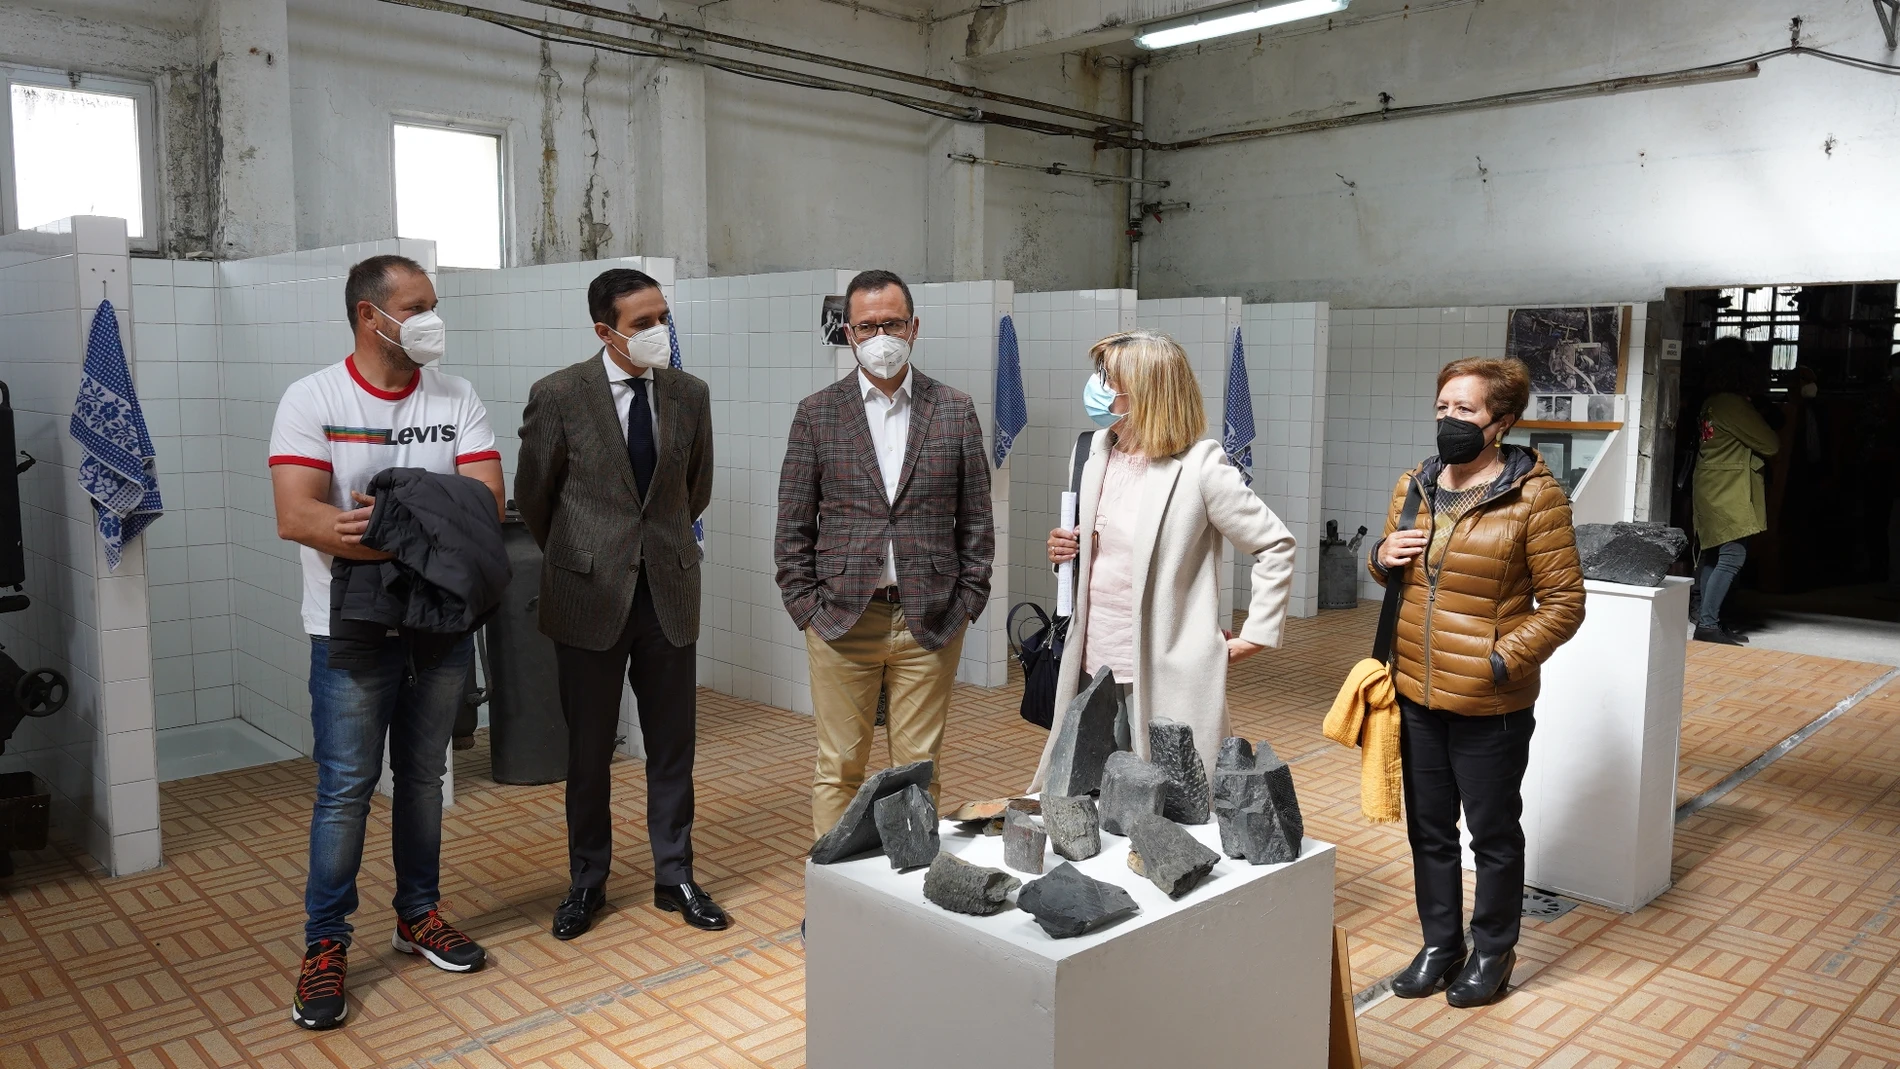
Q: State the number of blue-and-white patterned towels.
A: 4